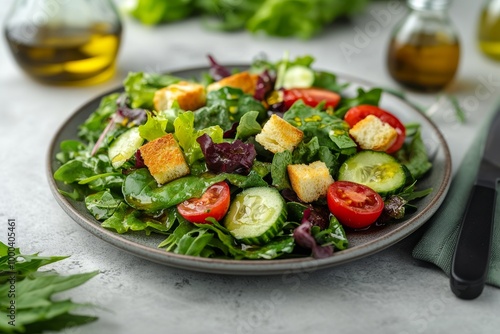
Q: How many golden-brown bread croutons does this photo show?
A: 6